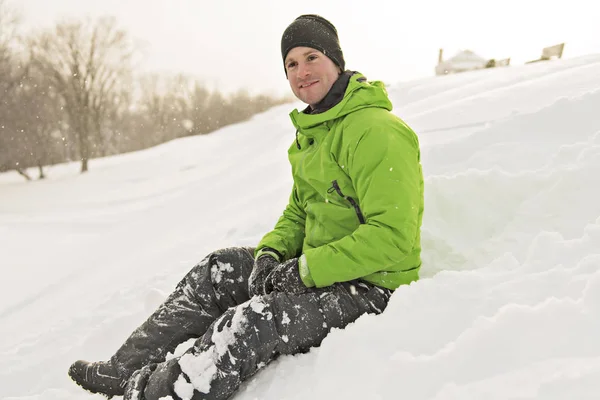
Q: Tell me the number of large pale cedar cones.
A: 0